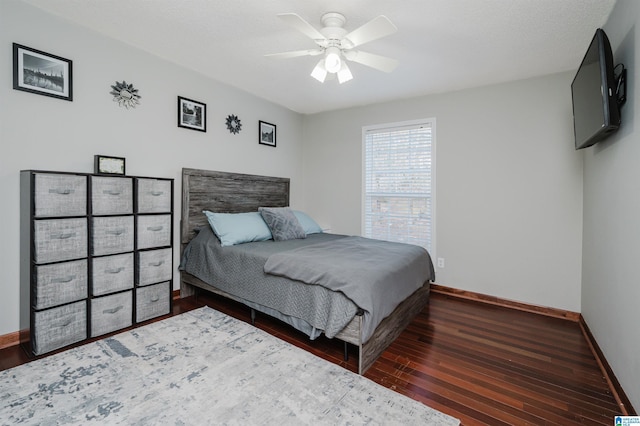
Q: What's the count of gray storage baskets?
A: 12